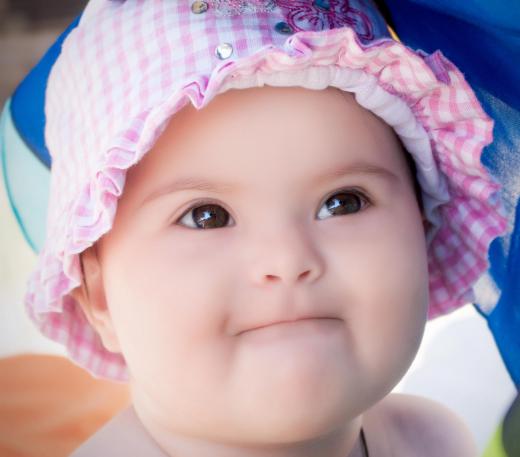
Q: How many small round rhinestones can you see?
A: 3